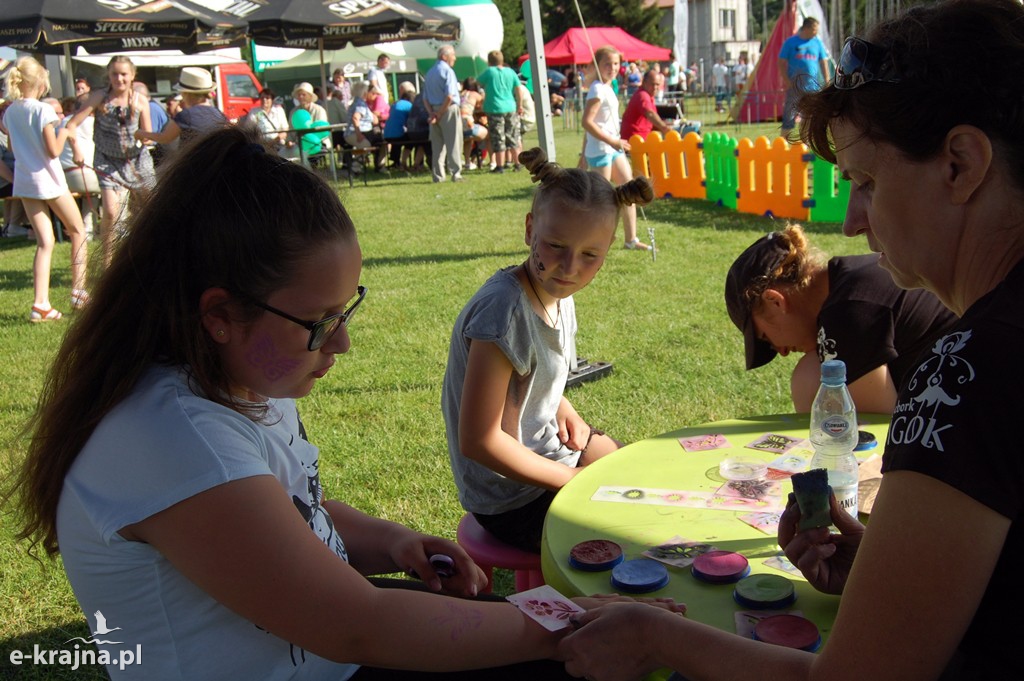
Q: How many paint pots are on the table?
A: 6